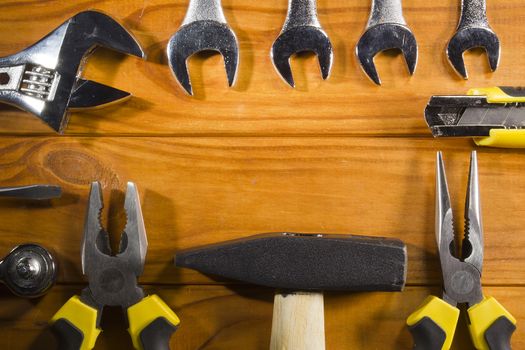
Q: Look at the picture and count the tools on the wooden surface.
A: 11